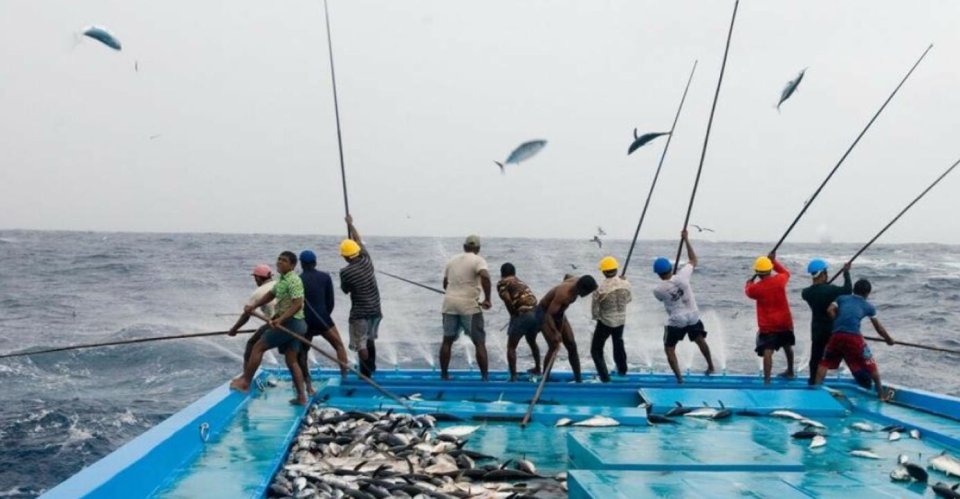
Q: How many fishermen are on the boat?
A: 12